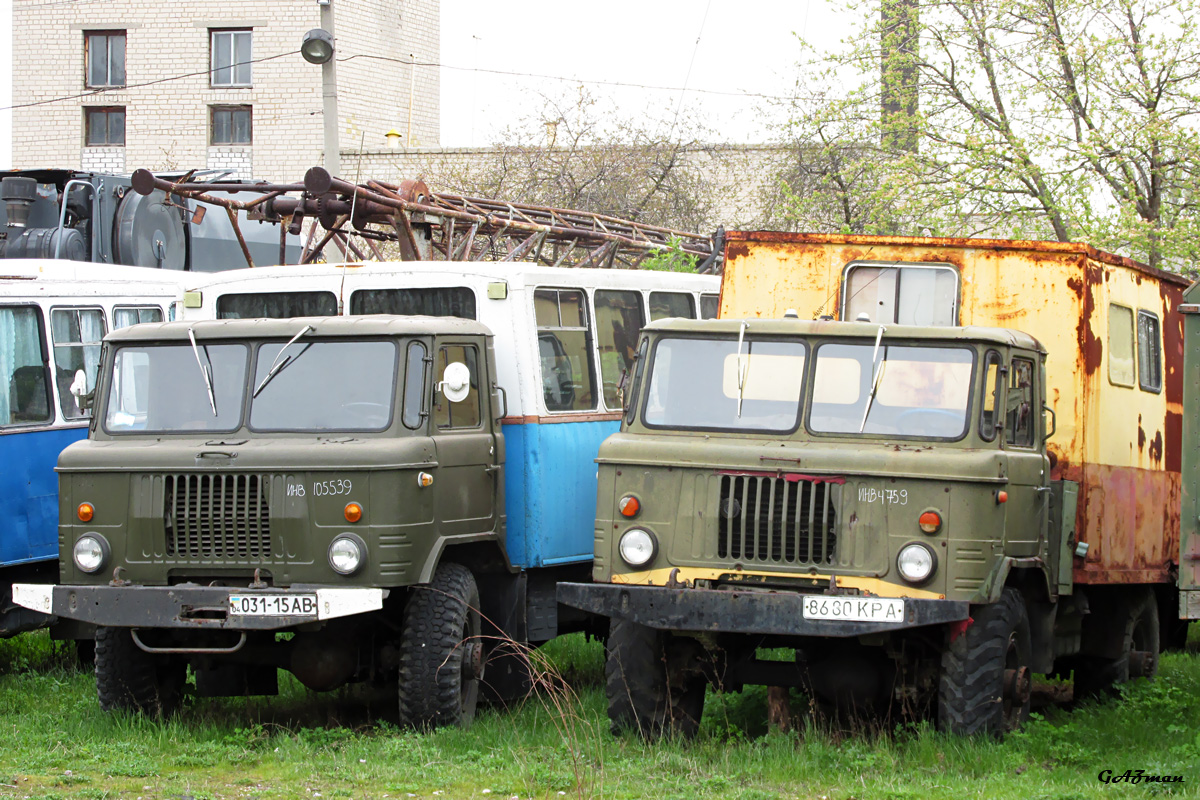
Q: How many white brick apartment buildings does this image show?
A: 1